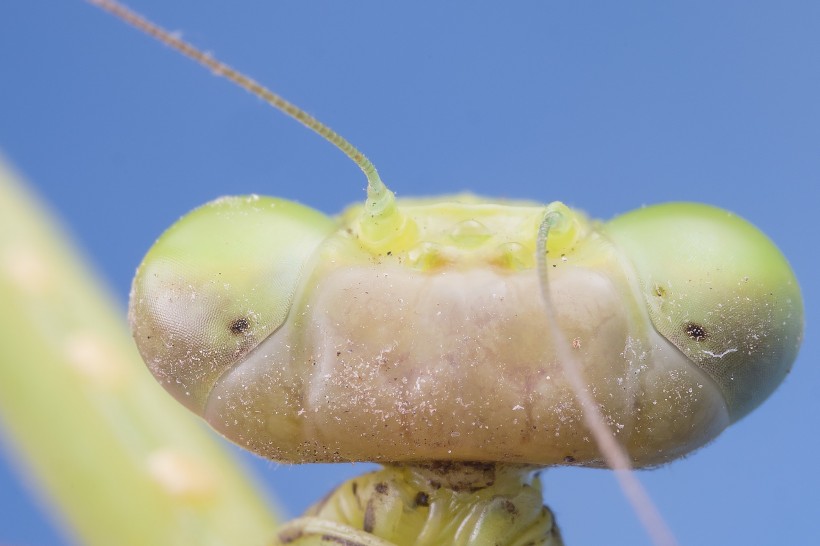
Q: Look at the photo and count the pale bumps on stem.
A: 3